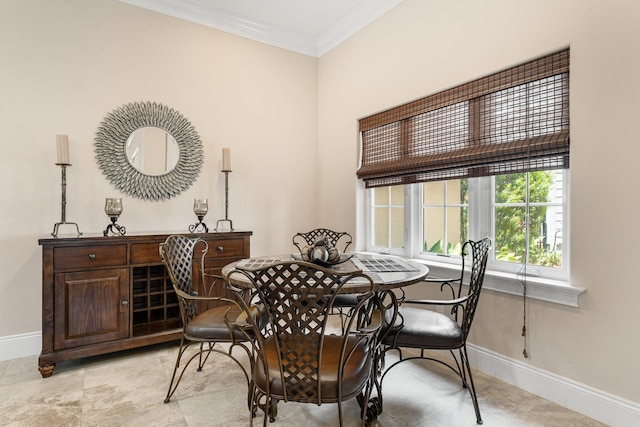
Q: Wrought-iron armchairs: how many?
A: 4